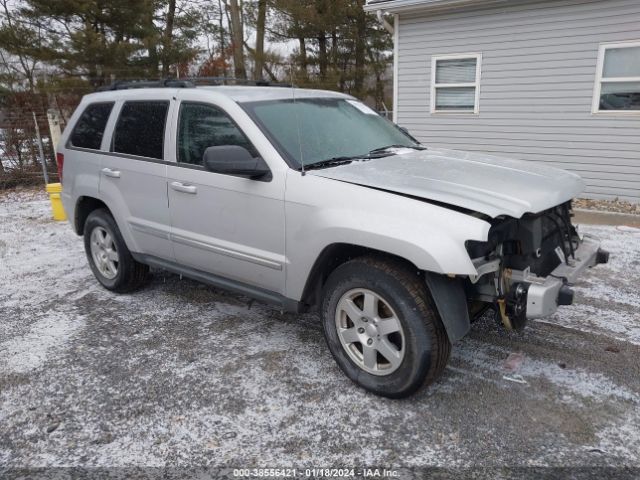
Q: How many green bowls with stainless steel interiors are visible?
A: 0